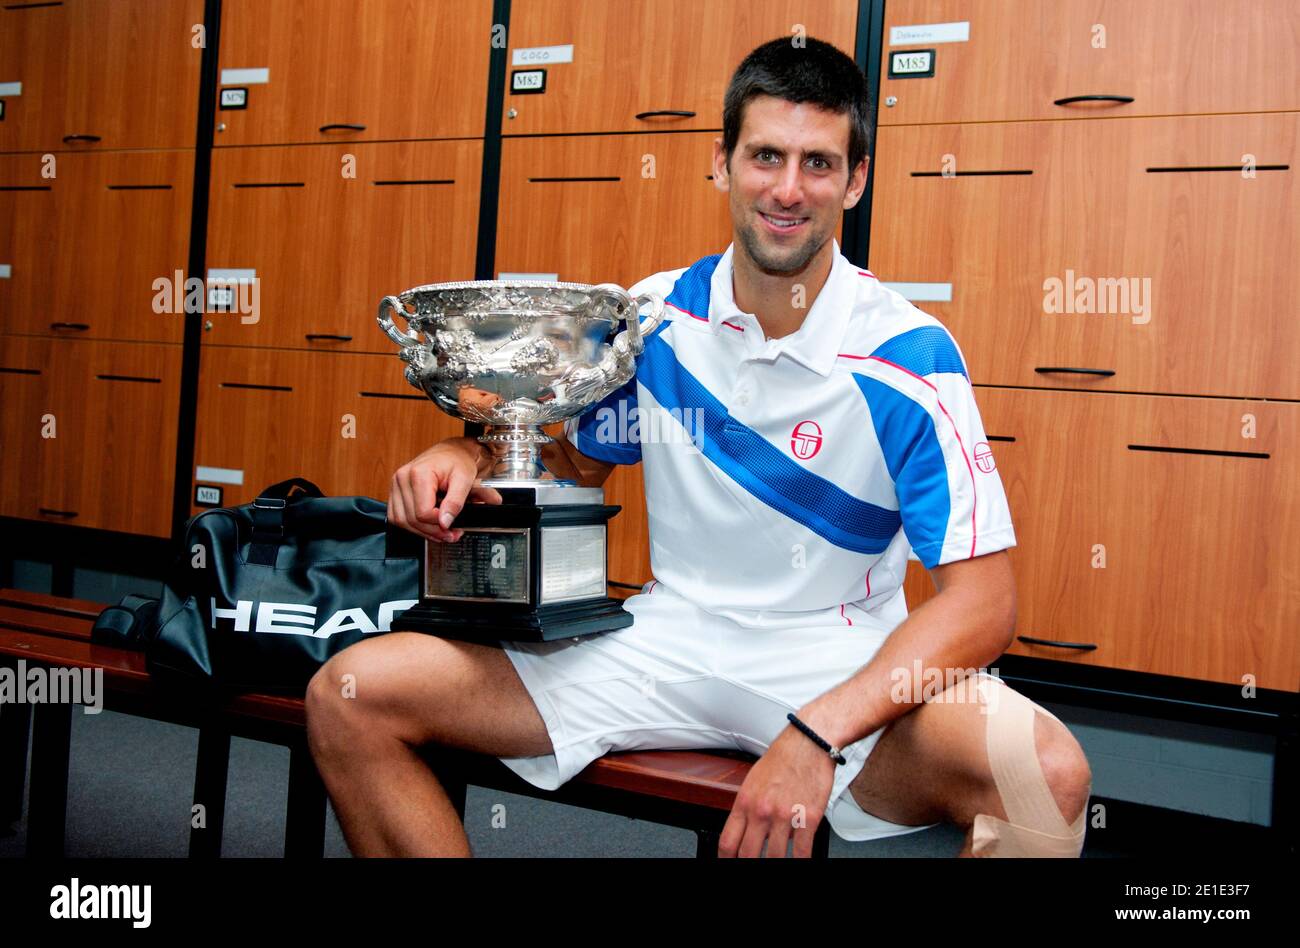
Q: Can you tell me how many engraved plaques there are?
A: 2